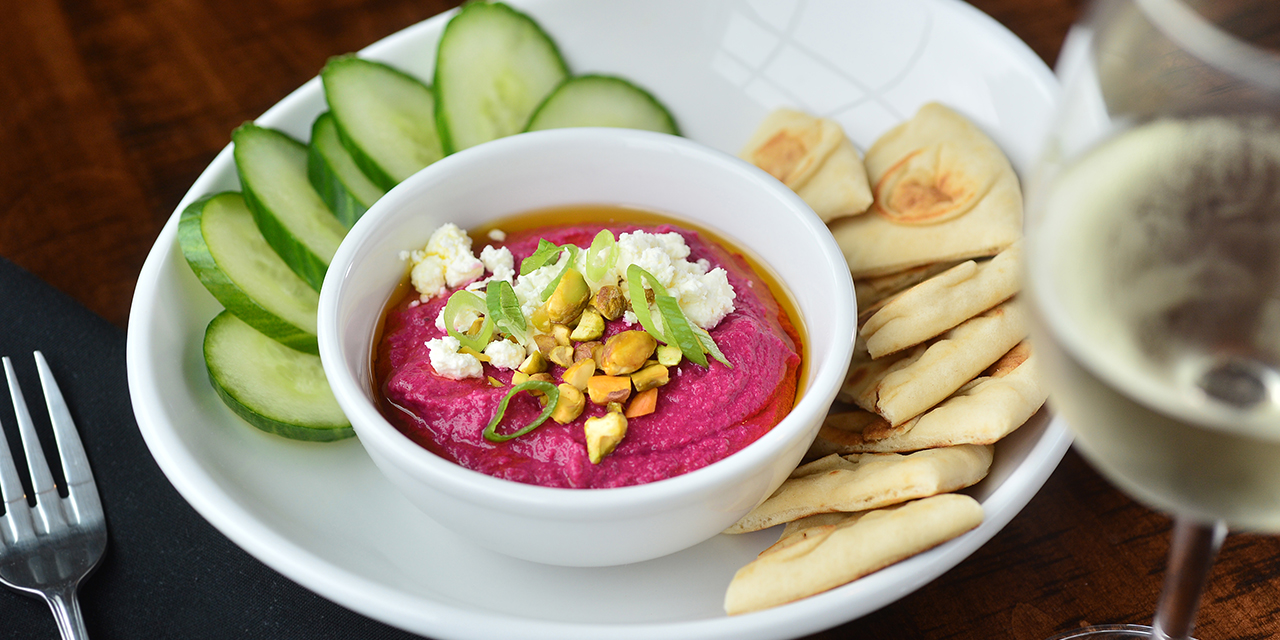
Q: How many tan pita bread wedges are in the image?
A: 7